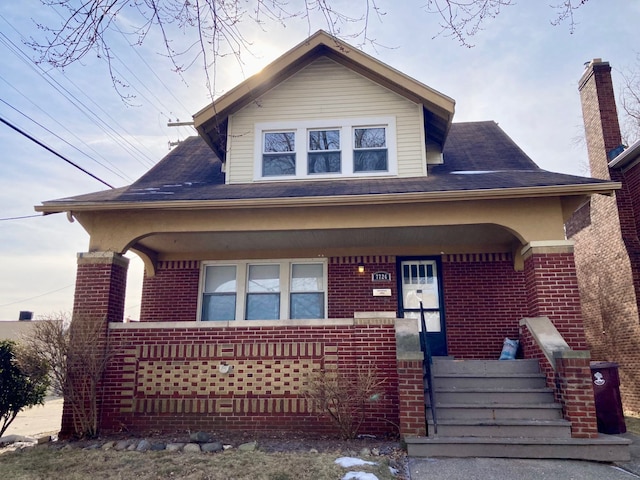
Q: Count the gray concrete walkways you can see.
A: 1